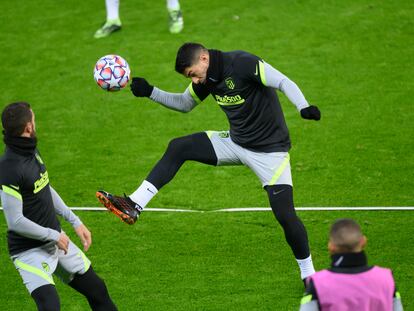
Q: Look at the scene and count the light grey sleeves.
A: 6